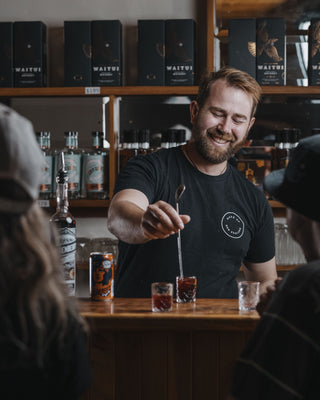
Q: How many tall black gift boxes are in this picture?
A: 9